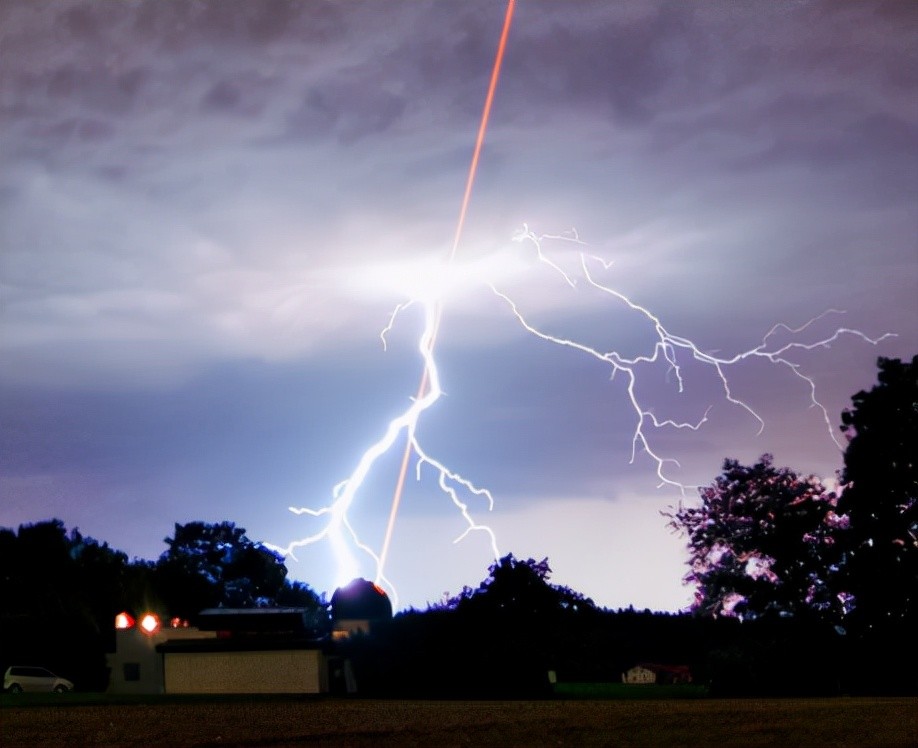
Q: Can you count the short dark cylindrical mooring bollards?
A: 0